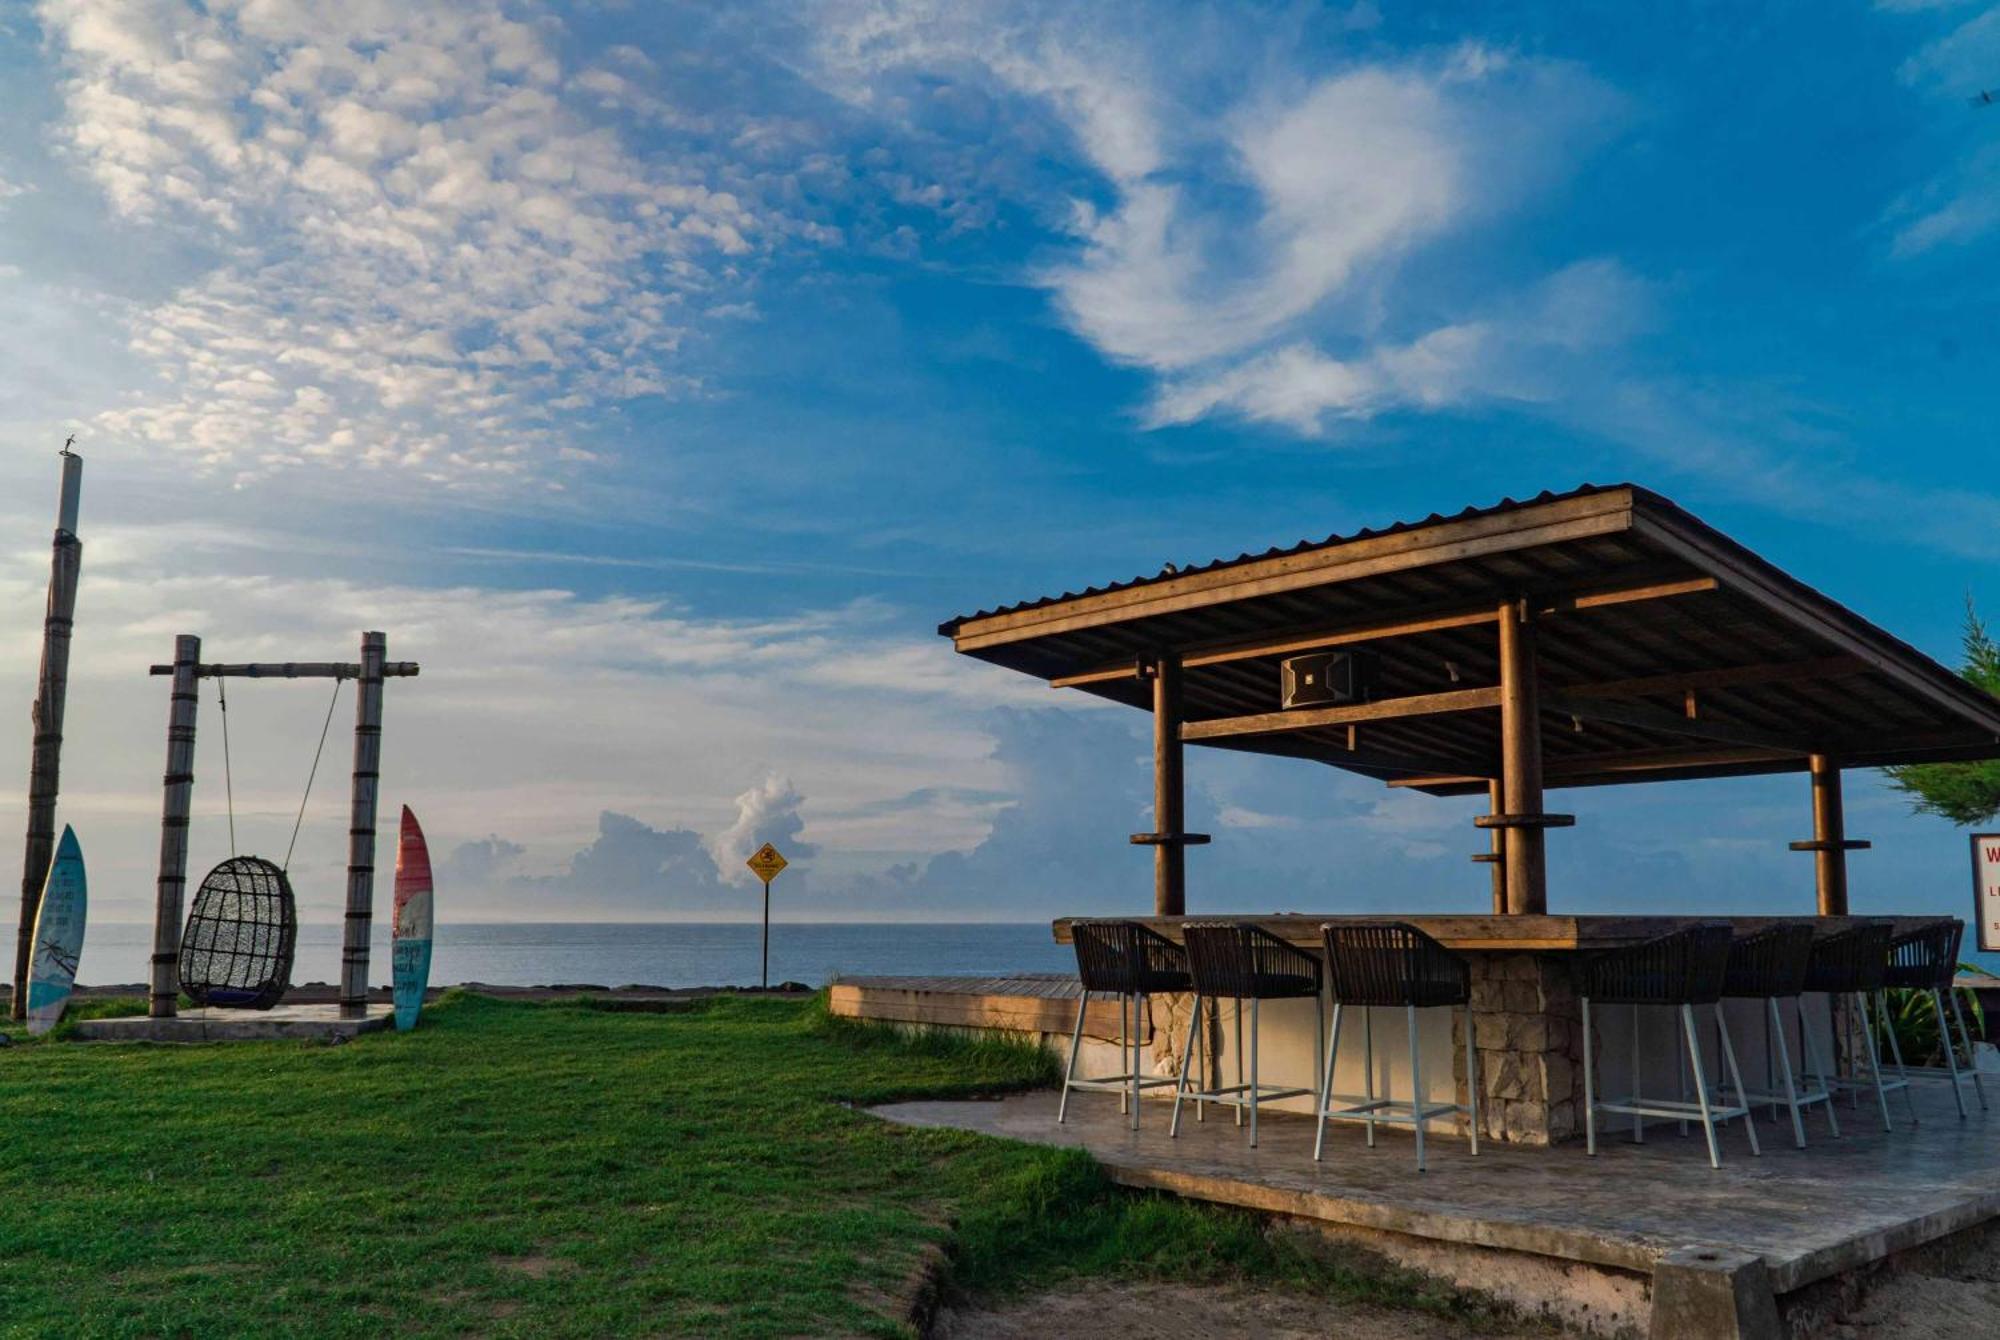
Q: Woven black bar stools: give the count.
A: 7